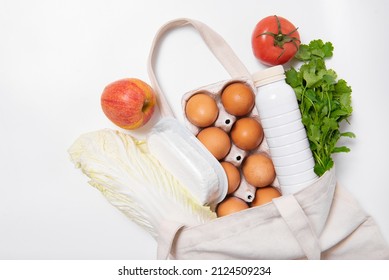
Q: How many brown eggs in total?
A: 8